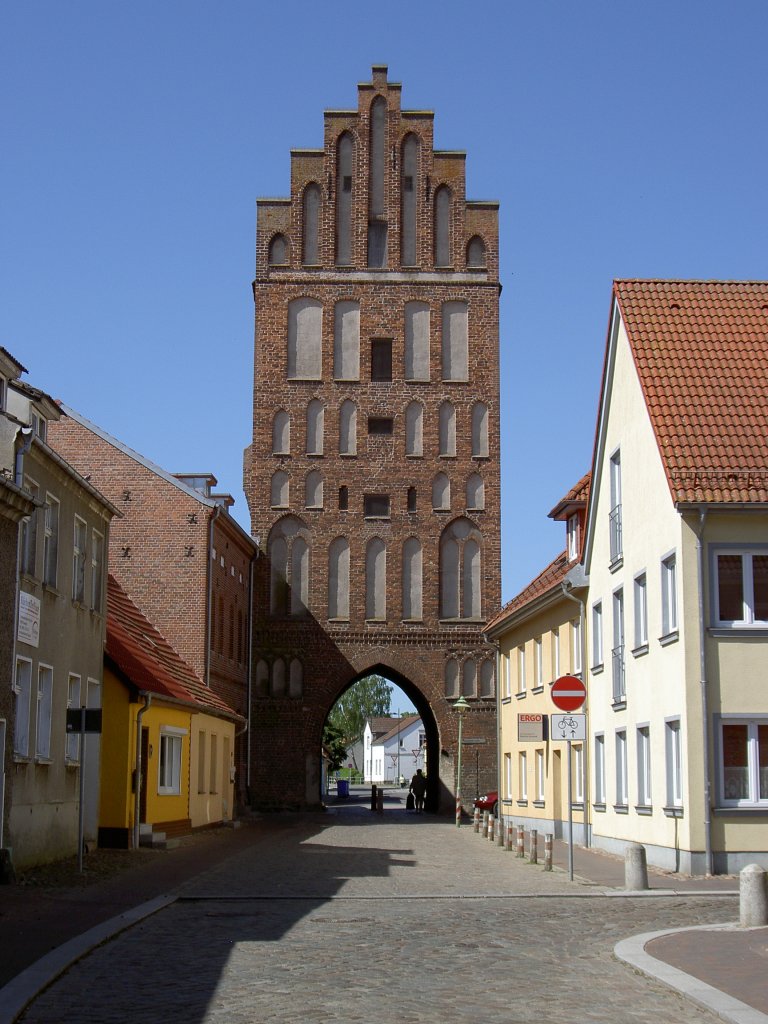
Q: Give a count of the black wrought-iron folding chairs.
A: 0